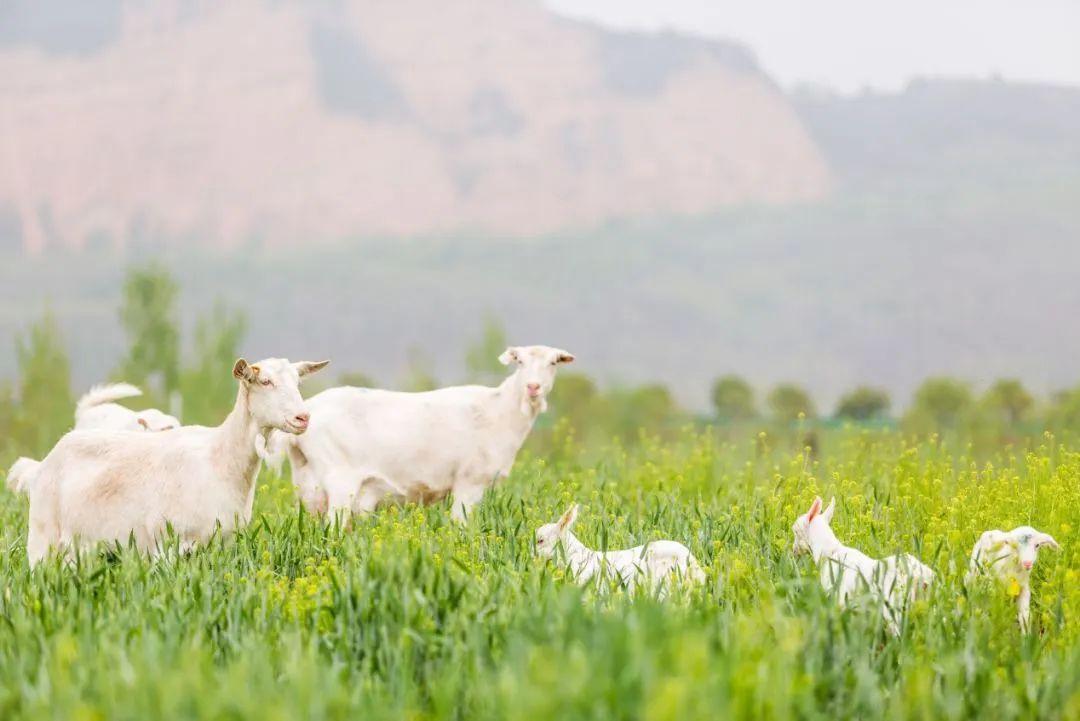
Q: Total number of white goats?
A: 6